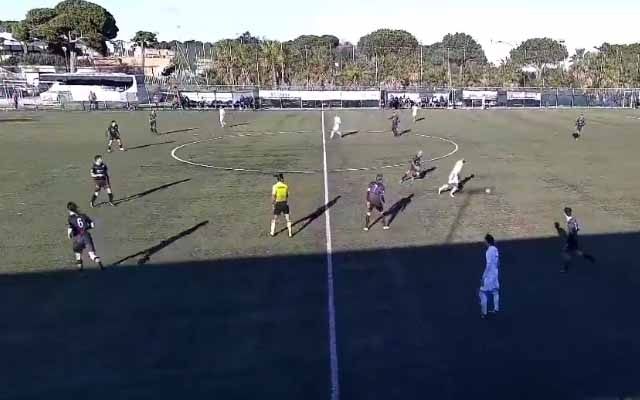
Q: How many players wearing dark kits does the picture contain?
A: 9